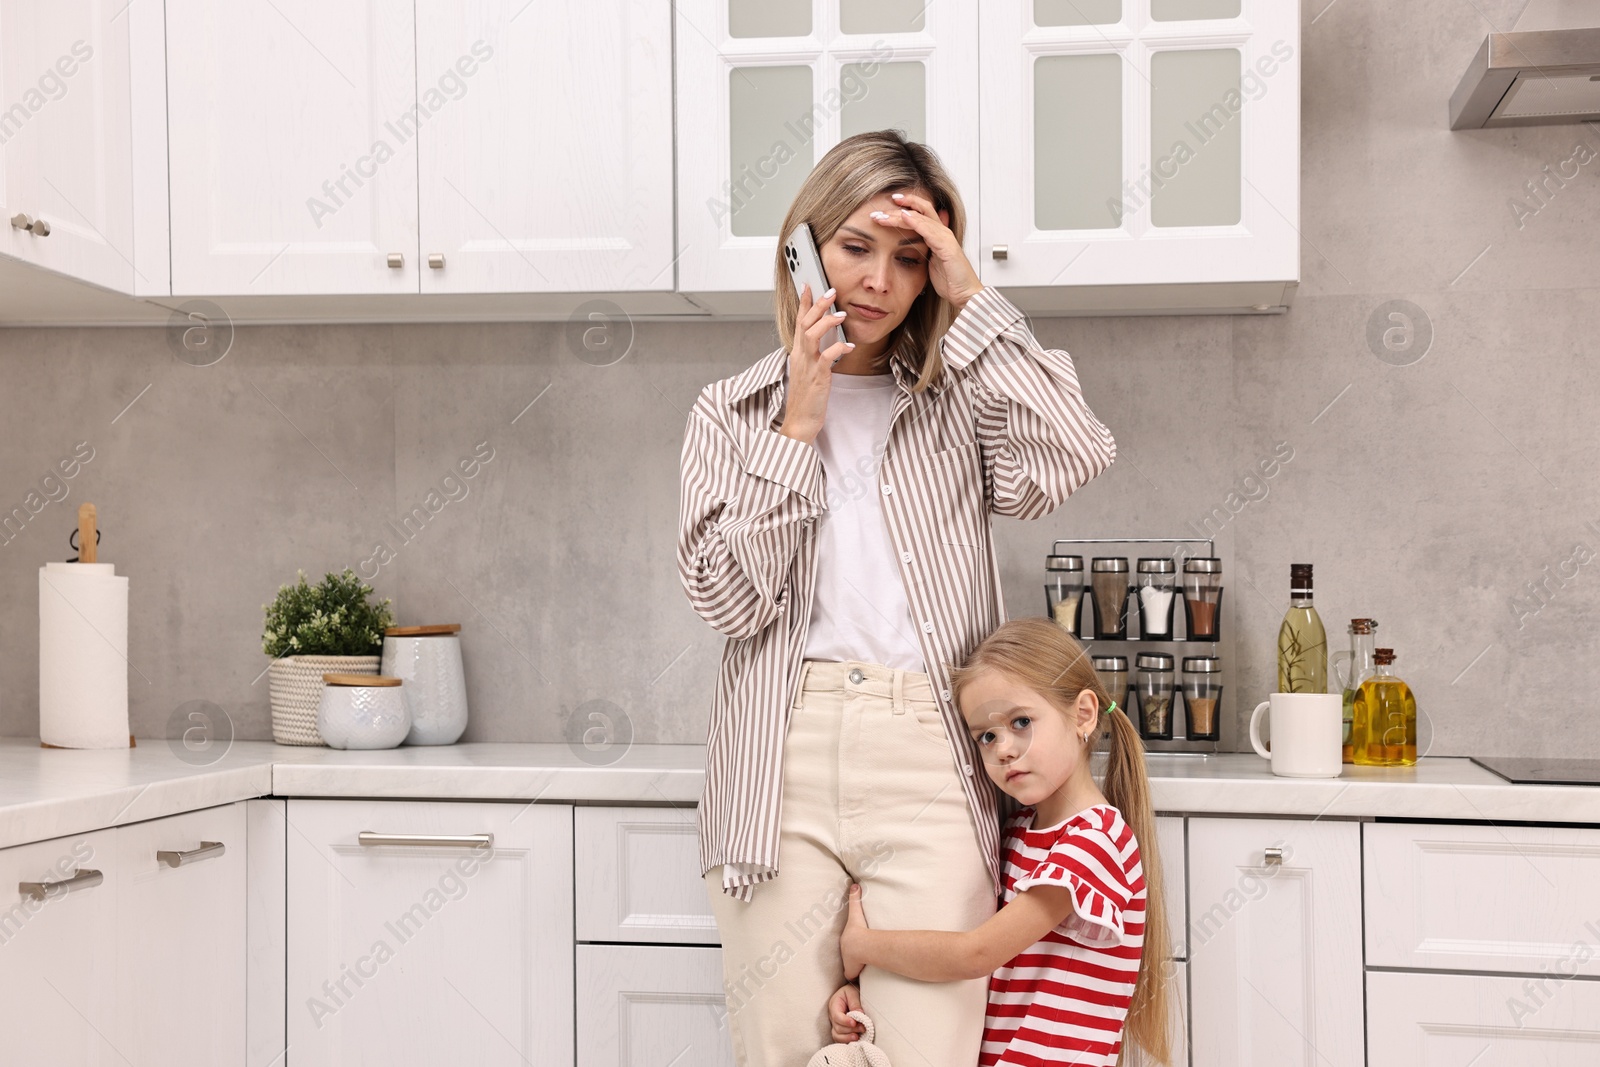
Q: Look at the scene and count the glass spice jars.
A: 7